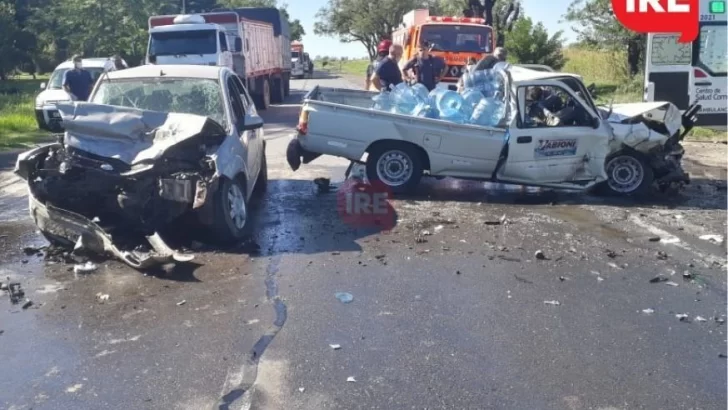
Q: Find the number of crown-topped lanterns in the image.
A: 0